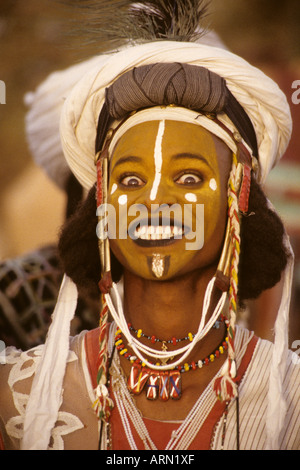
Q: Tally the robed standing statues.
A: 0